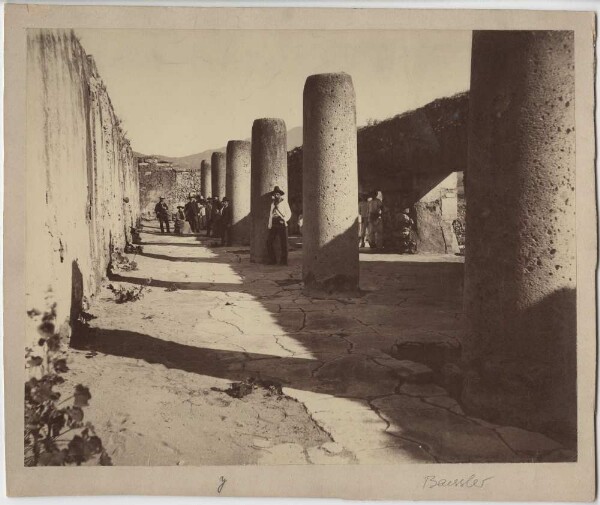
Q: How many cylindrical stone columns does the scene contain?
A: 6